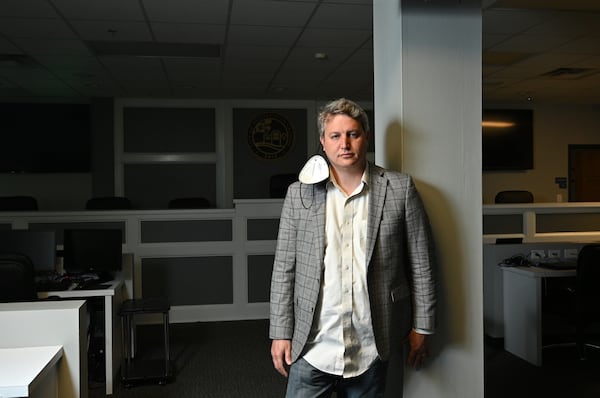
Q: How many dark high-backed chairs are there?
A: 7